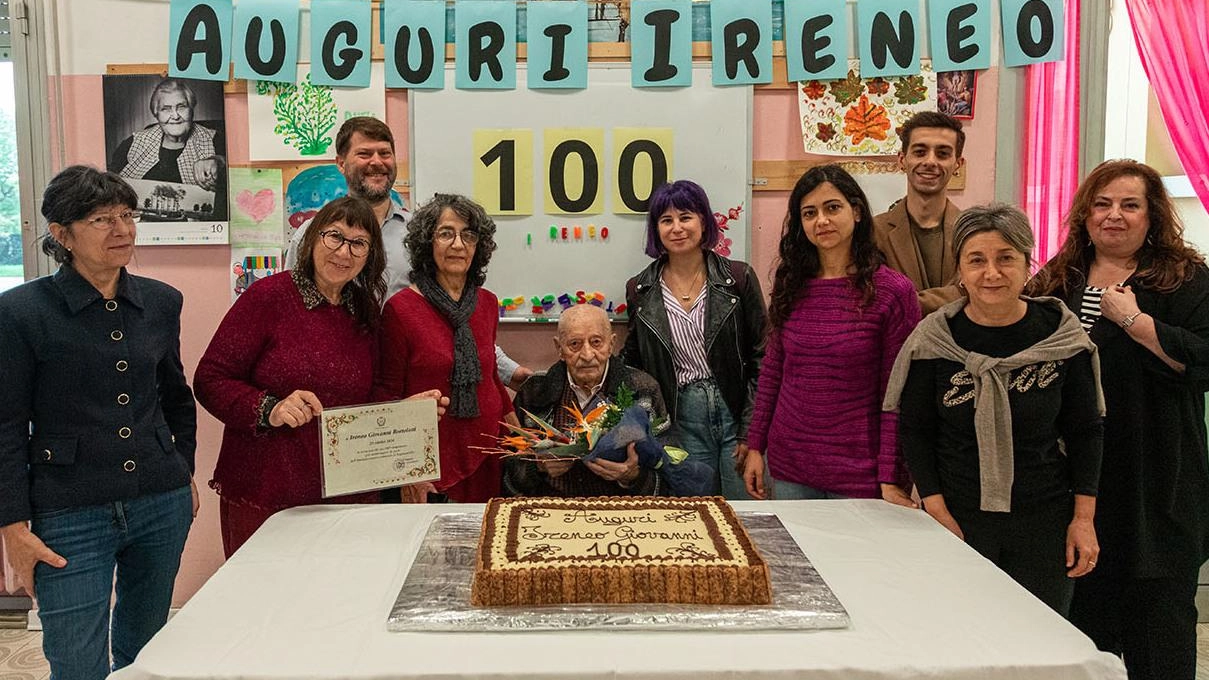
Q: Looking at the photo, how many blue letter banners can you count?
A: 12